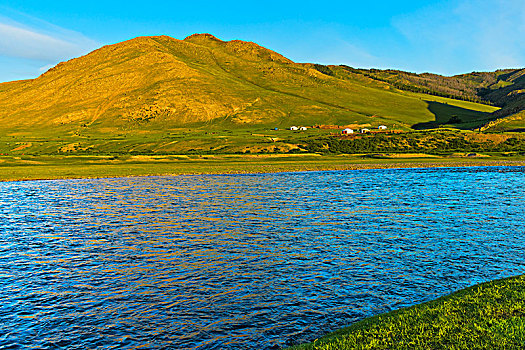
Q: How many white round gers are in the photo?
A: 5